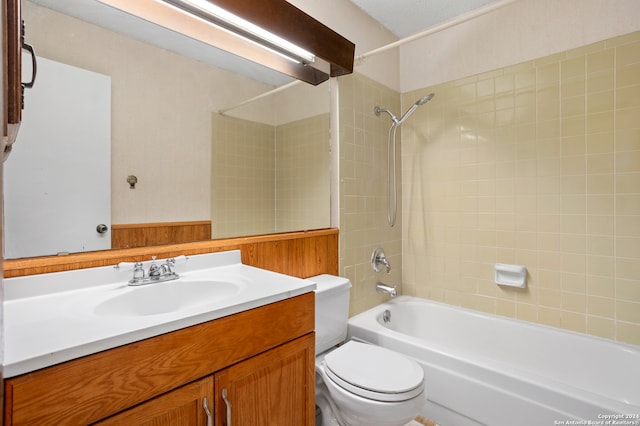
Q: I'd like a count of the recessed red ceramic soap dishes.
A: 0